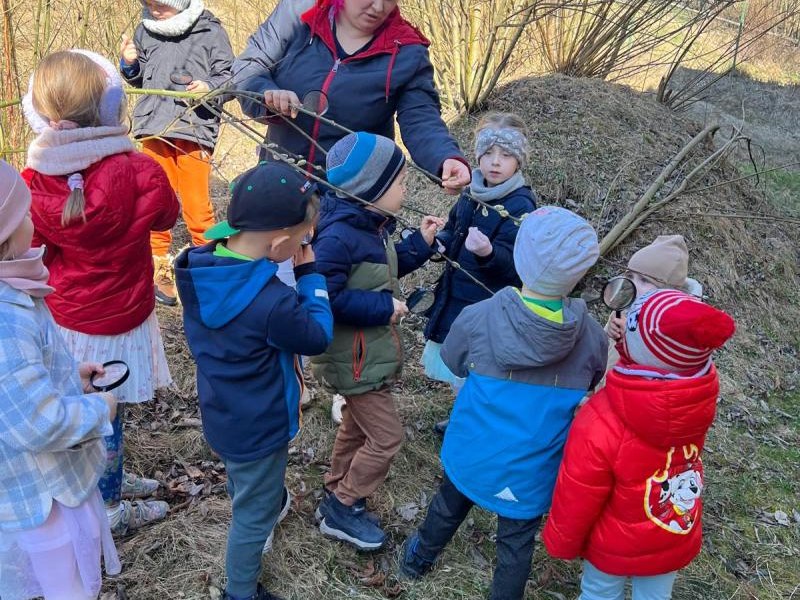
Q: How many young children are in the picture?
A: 9